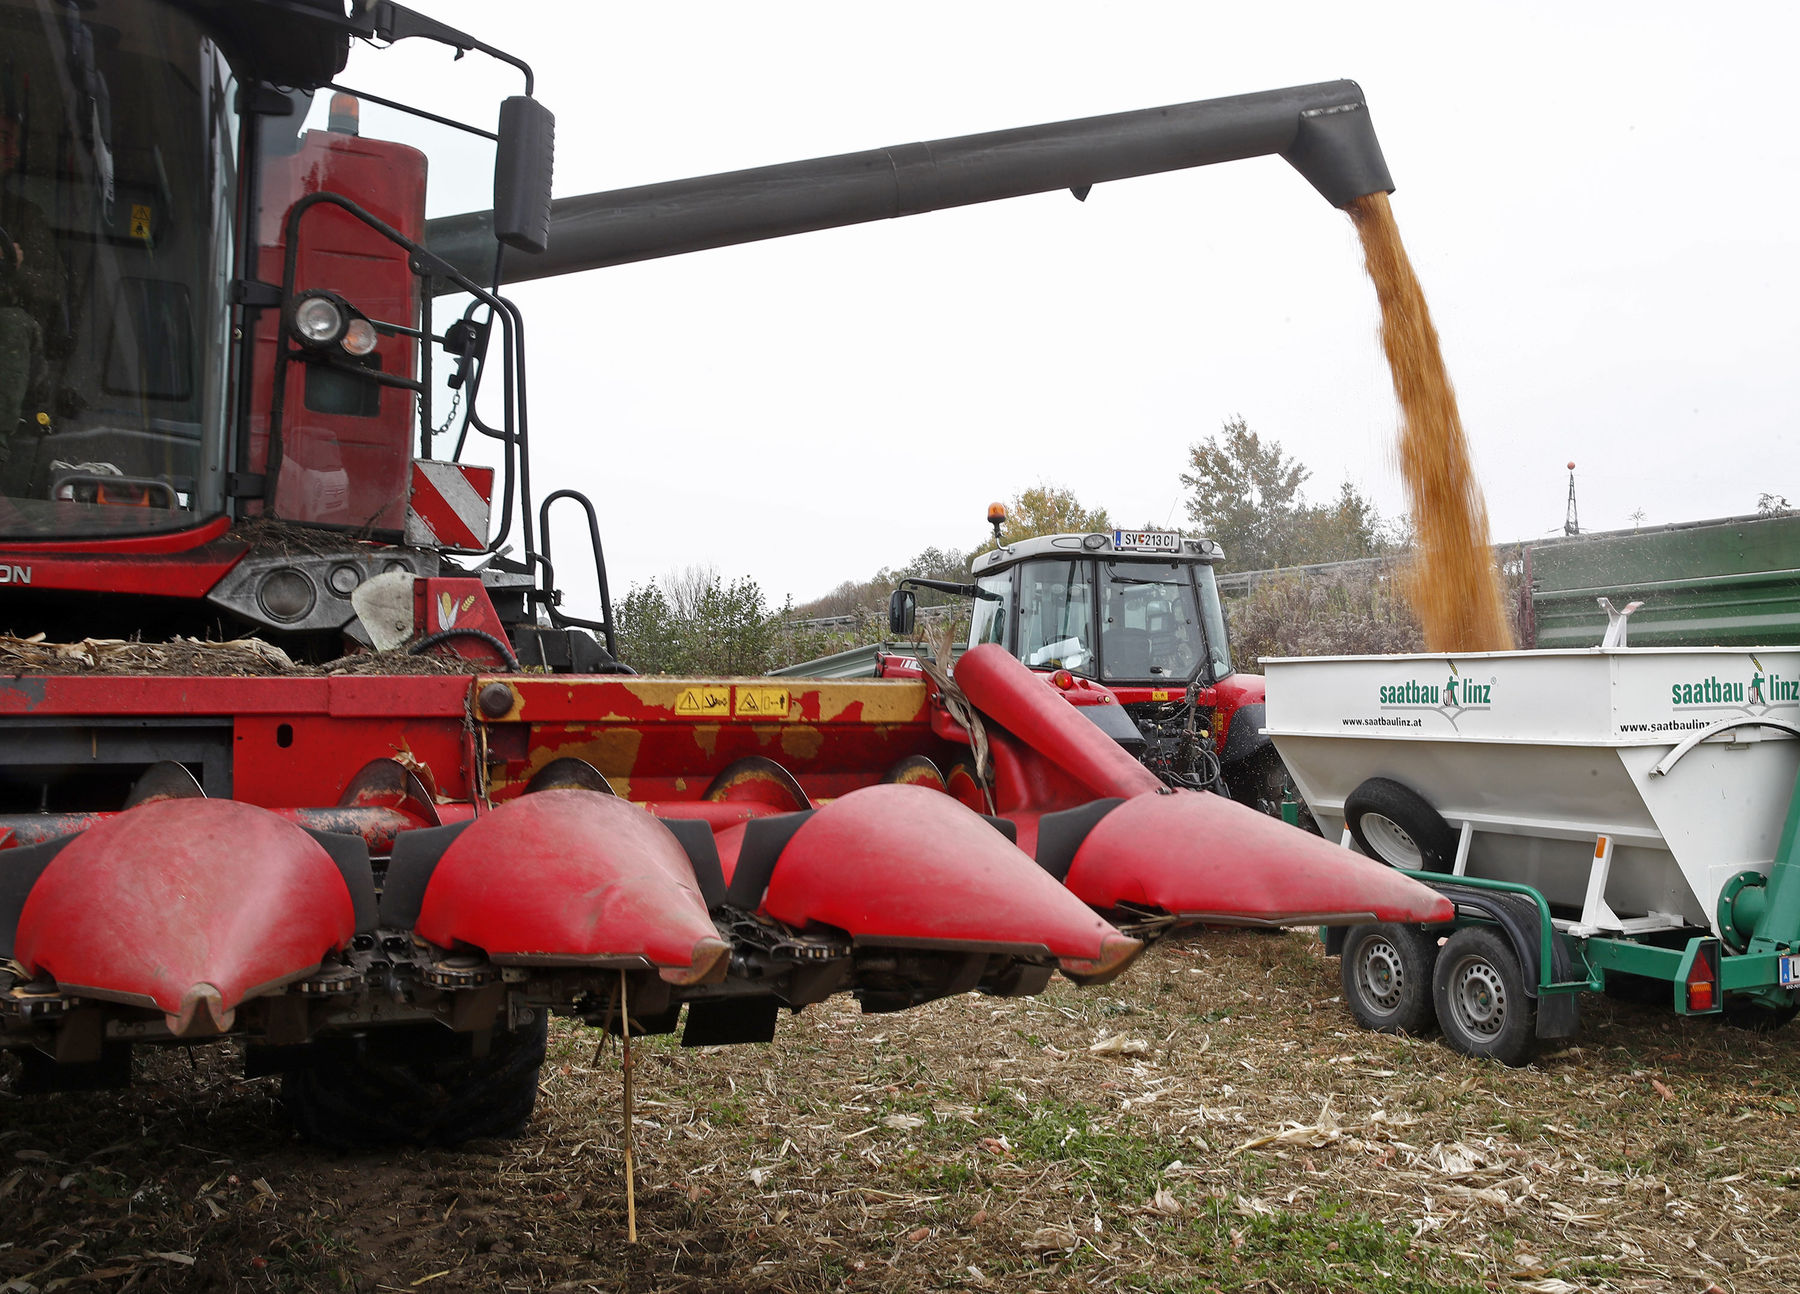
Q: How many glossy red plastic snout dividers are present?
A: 4